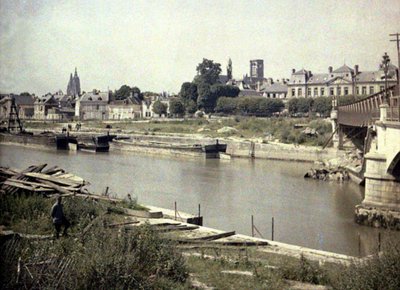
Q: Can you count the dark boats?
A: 3